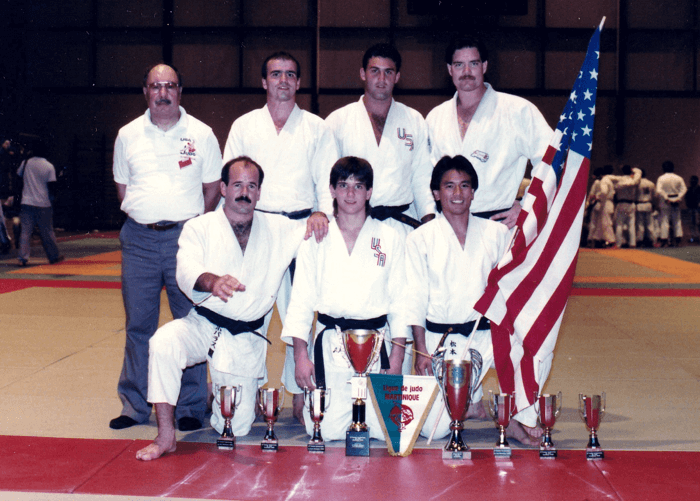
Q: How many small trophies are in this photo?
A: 6